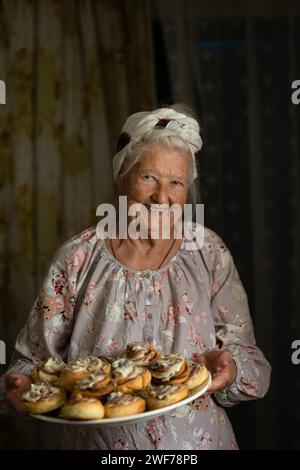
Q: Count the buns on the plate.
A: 11